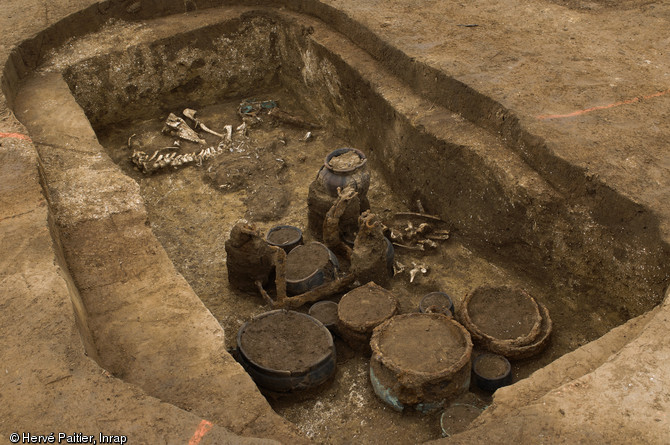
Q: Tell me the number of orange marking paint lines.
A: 3